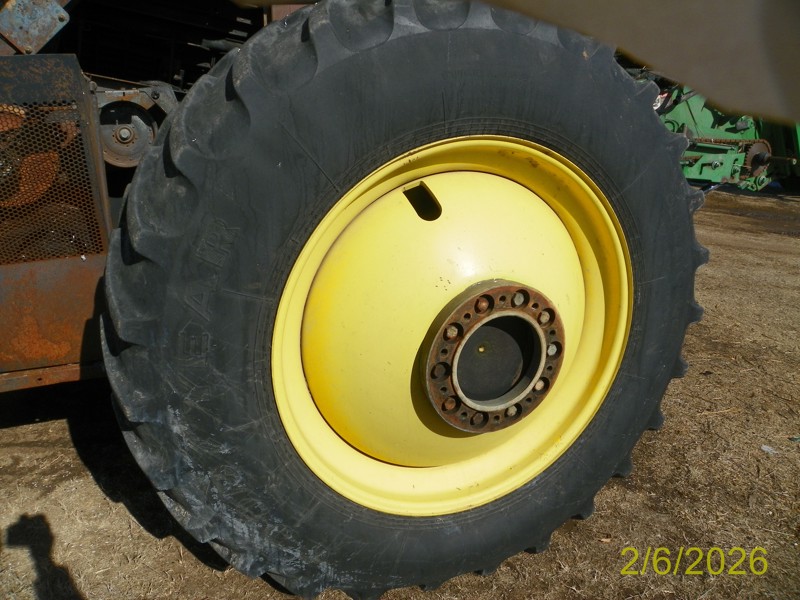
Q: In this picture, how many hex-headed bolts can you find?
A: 10